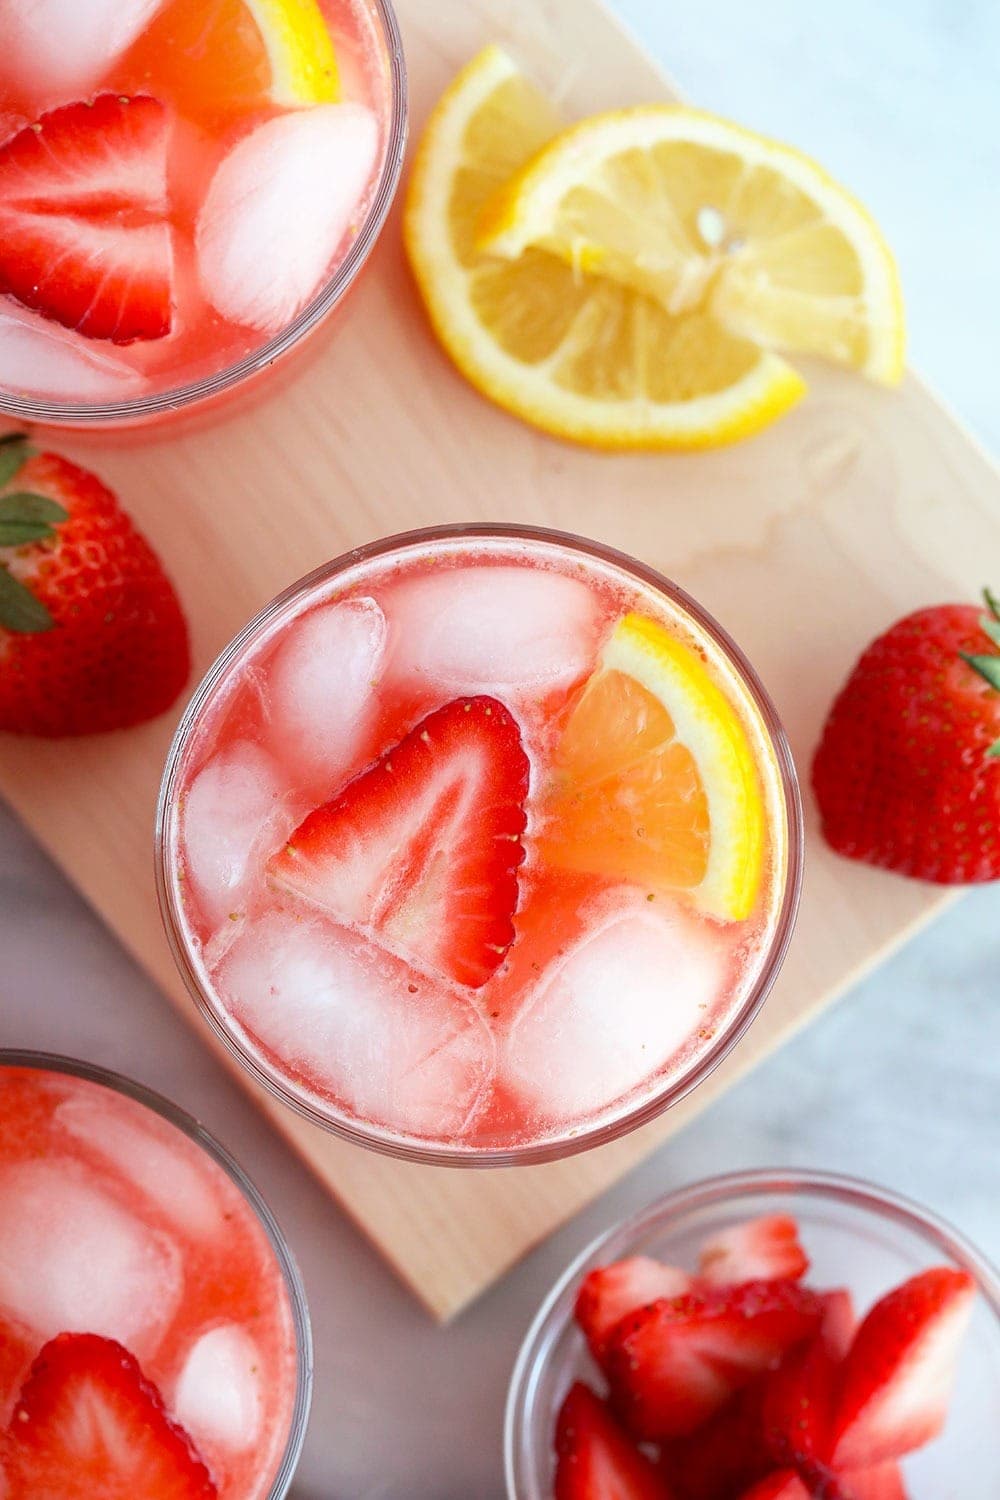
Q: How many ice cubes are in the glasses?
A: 11